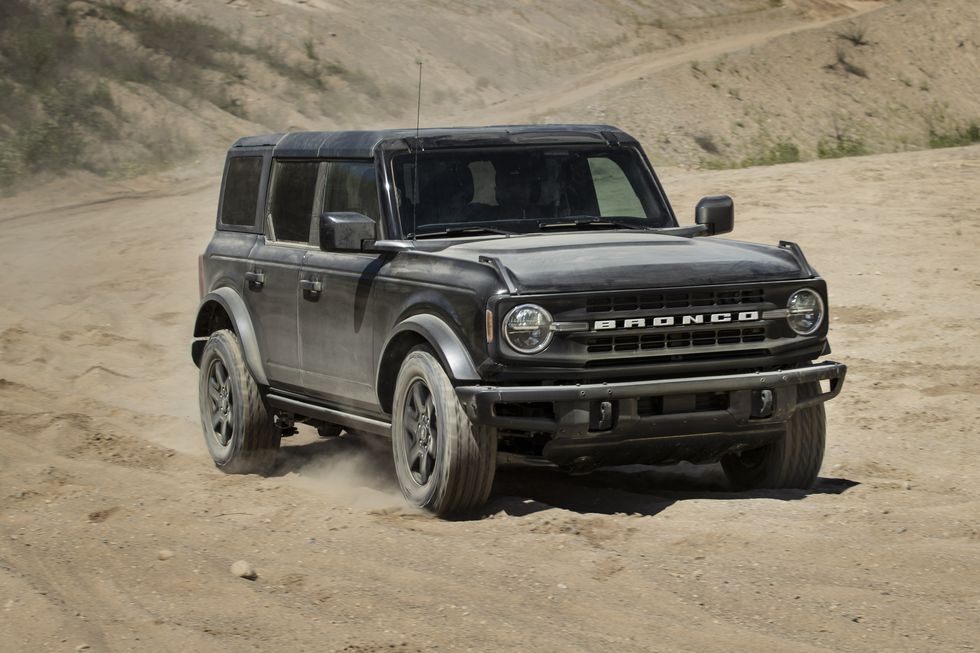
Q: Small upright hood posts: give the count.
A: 2